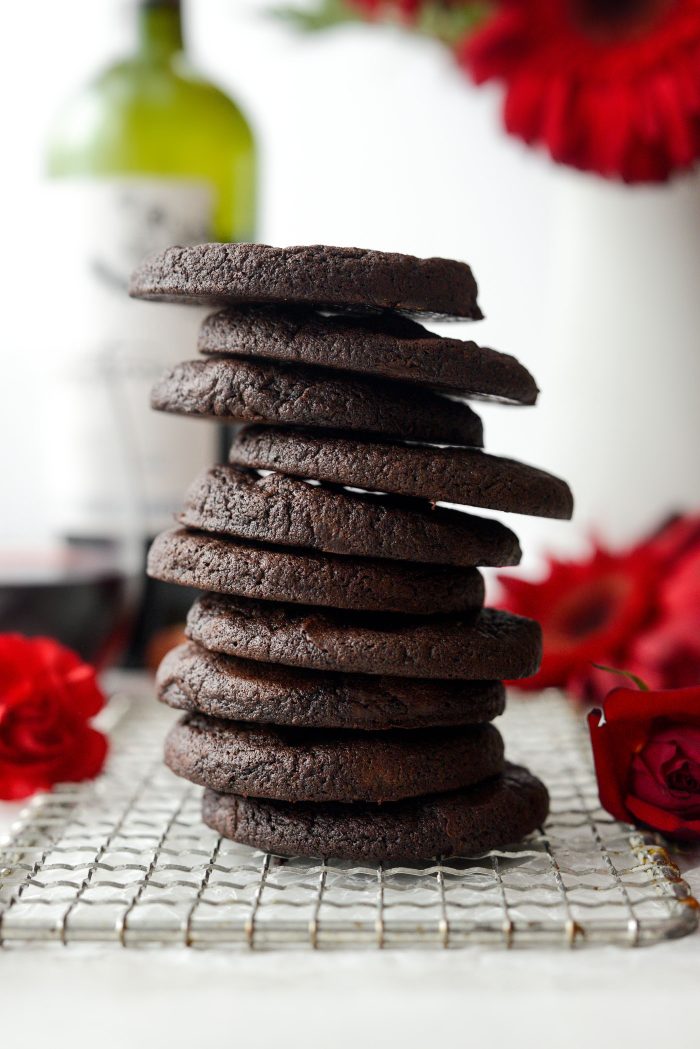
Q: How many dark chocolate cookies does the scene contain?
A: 10